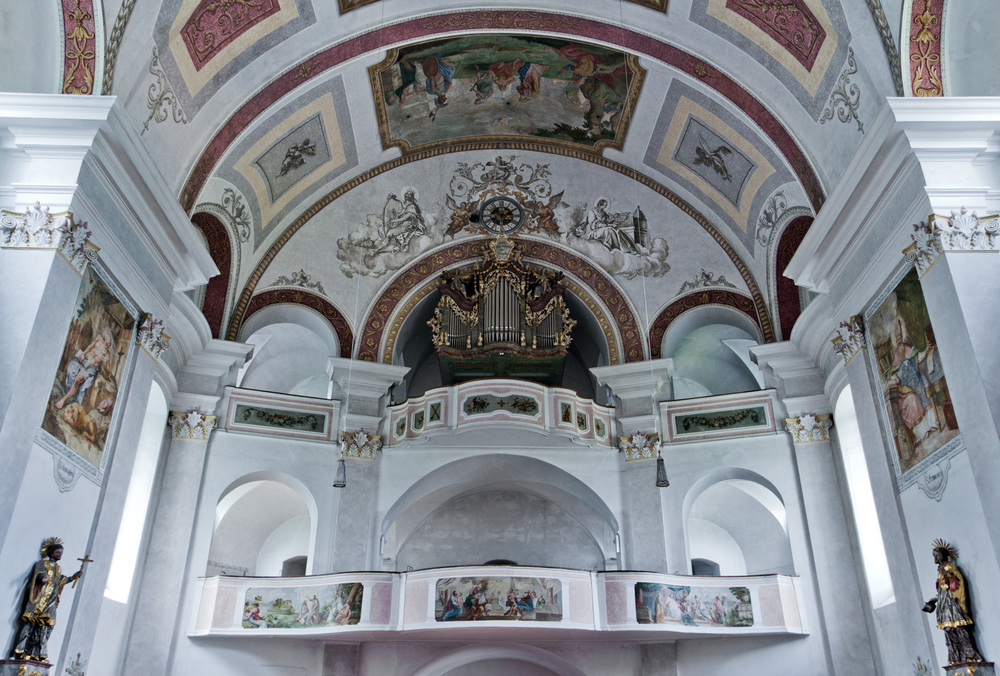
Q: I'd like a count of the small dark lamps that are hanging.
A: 2